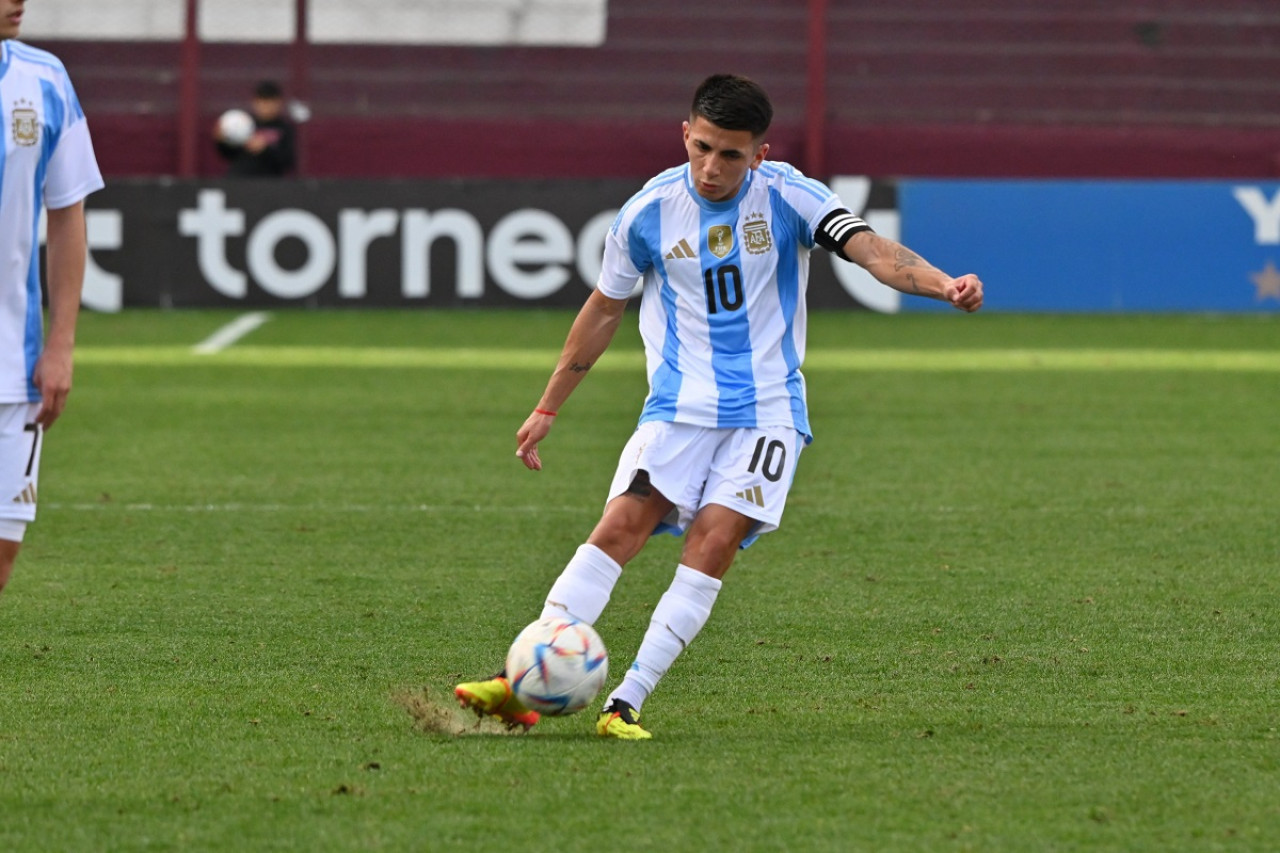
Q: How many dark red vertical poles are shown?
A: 3